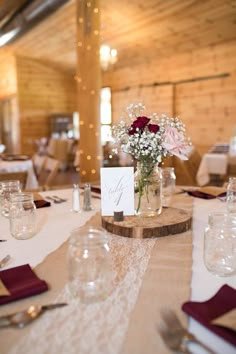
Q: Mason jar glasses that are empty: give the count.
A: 6